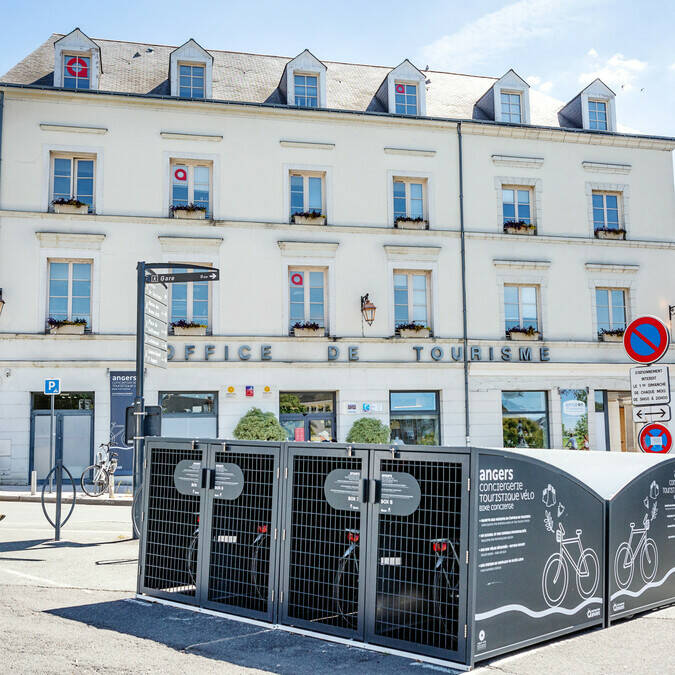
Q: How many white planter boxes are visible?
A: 12